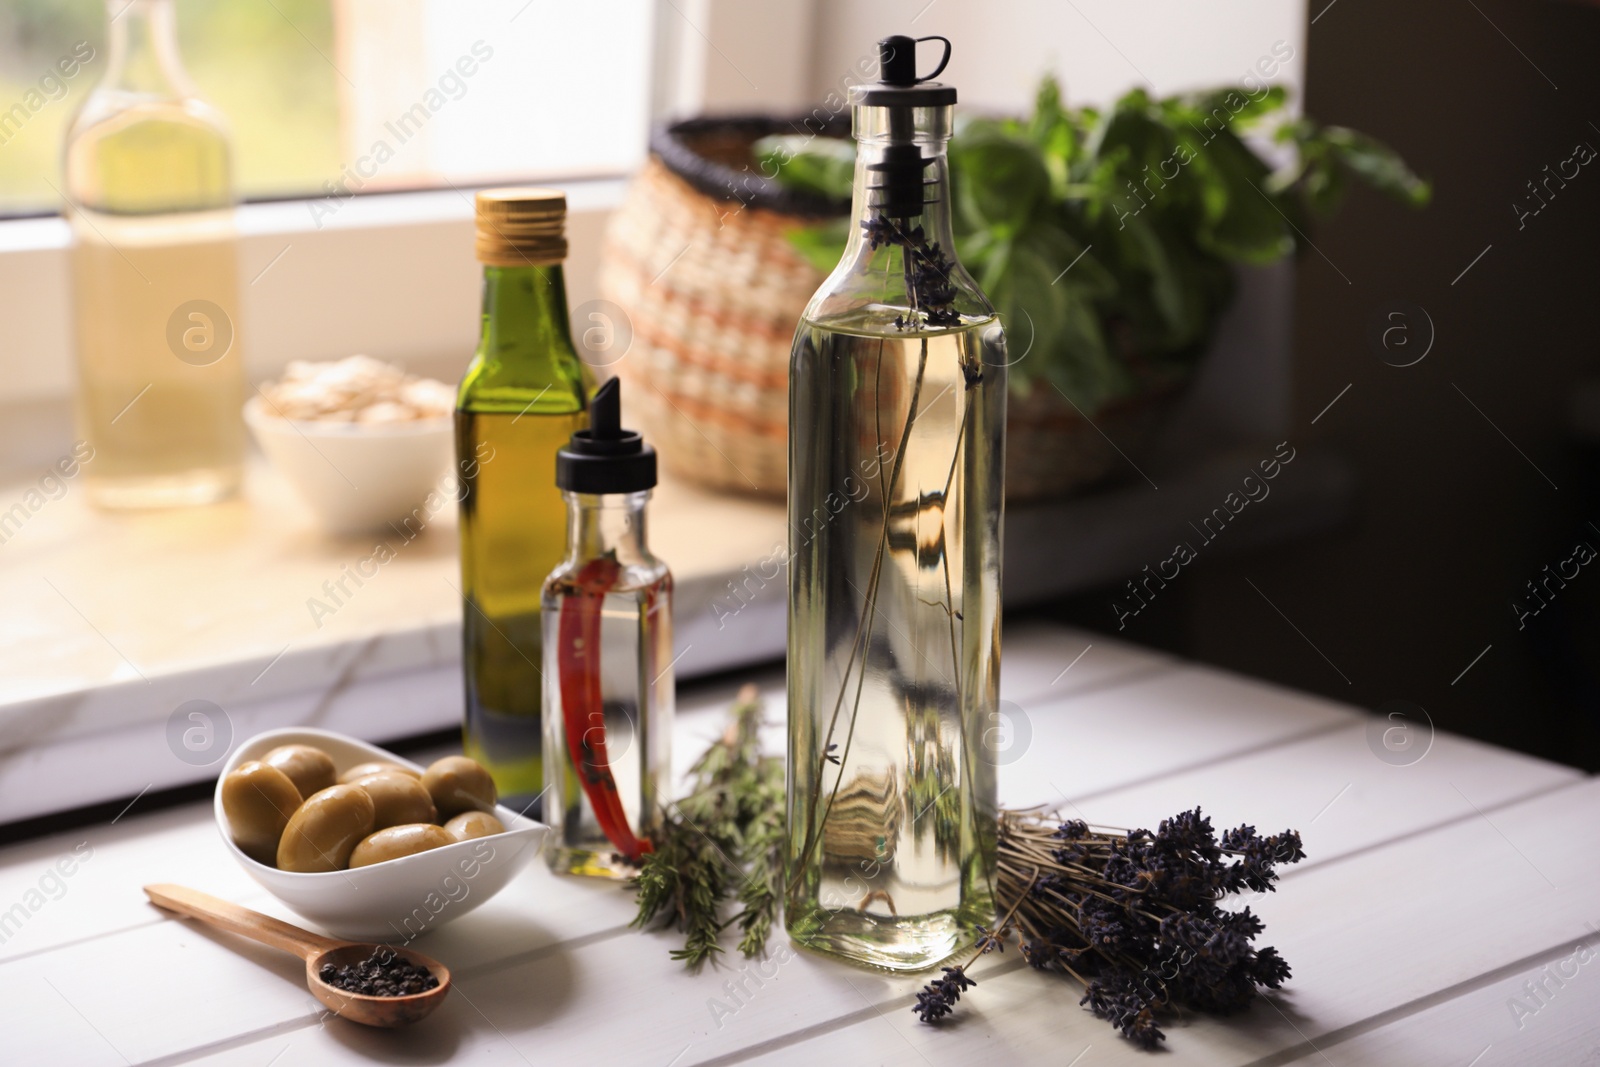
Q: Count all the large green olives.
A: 8